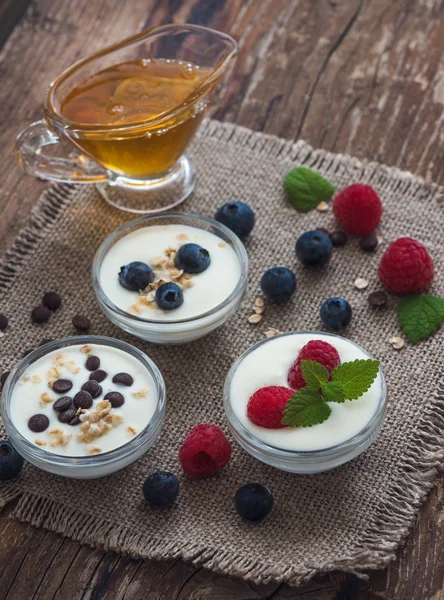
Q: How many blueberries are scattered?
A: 7